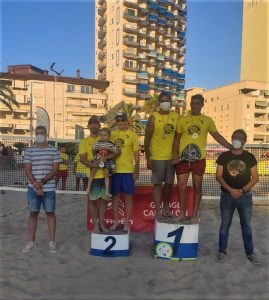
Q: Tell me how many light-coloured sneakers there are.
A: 2